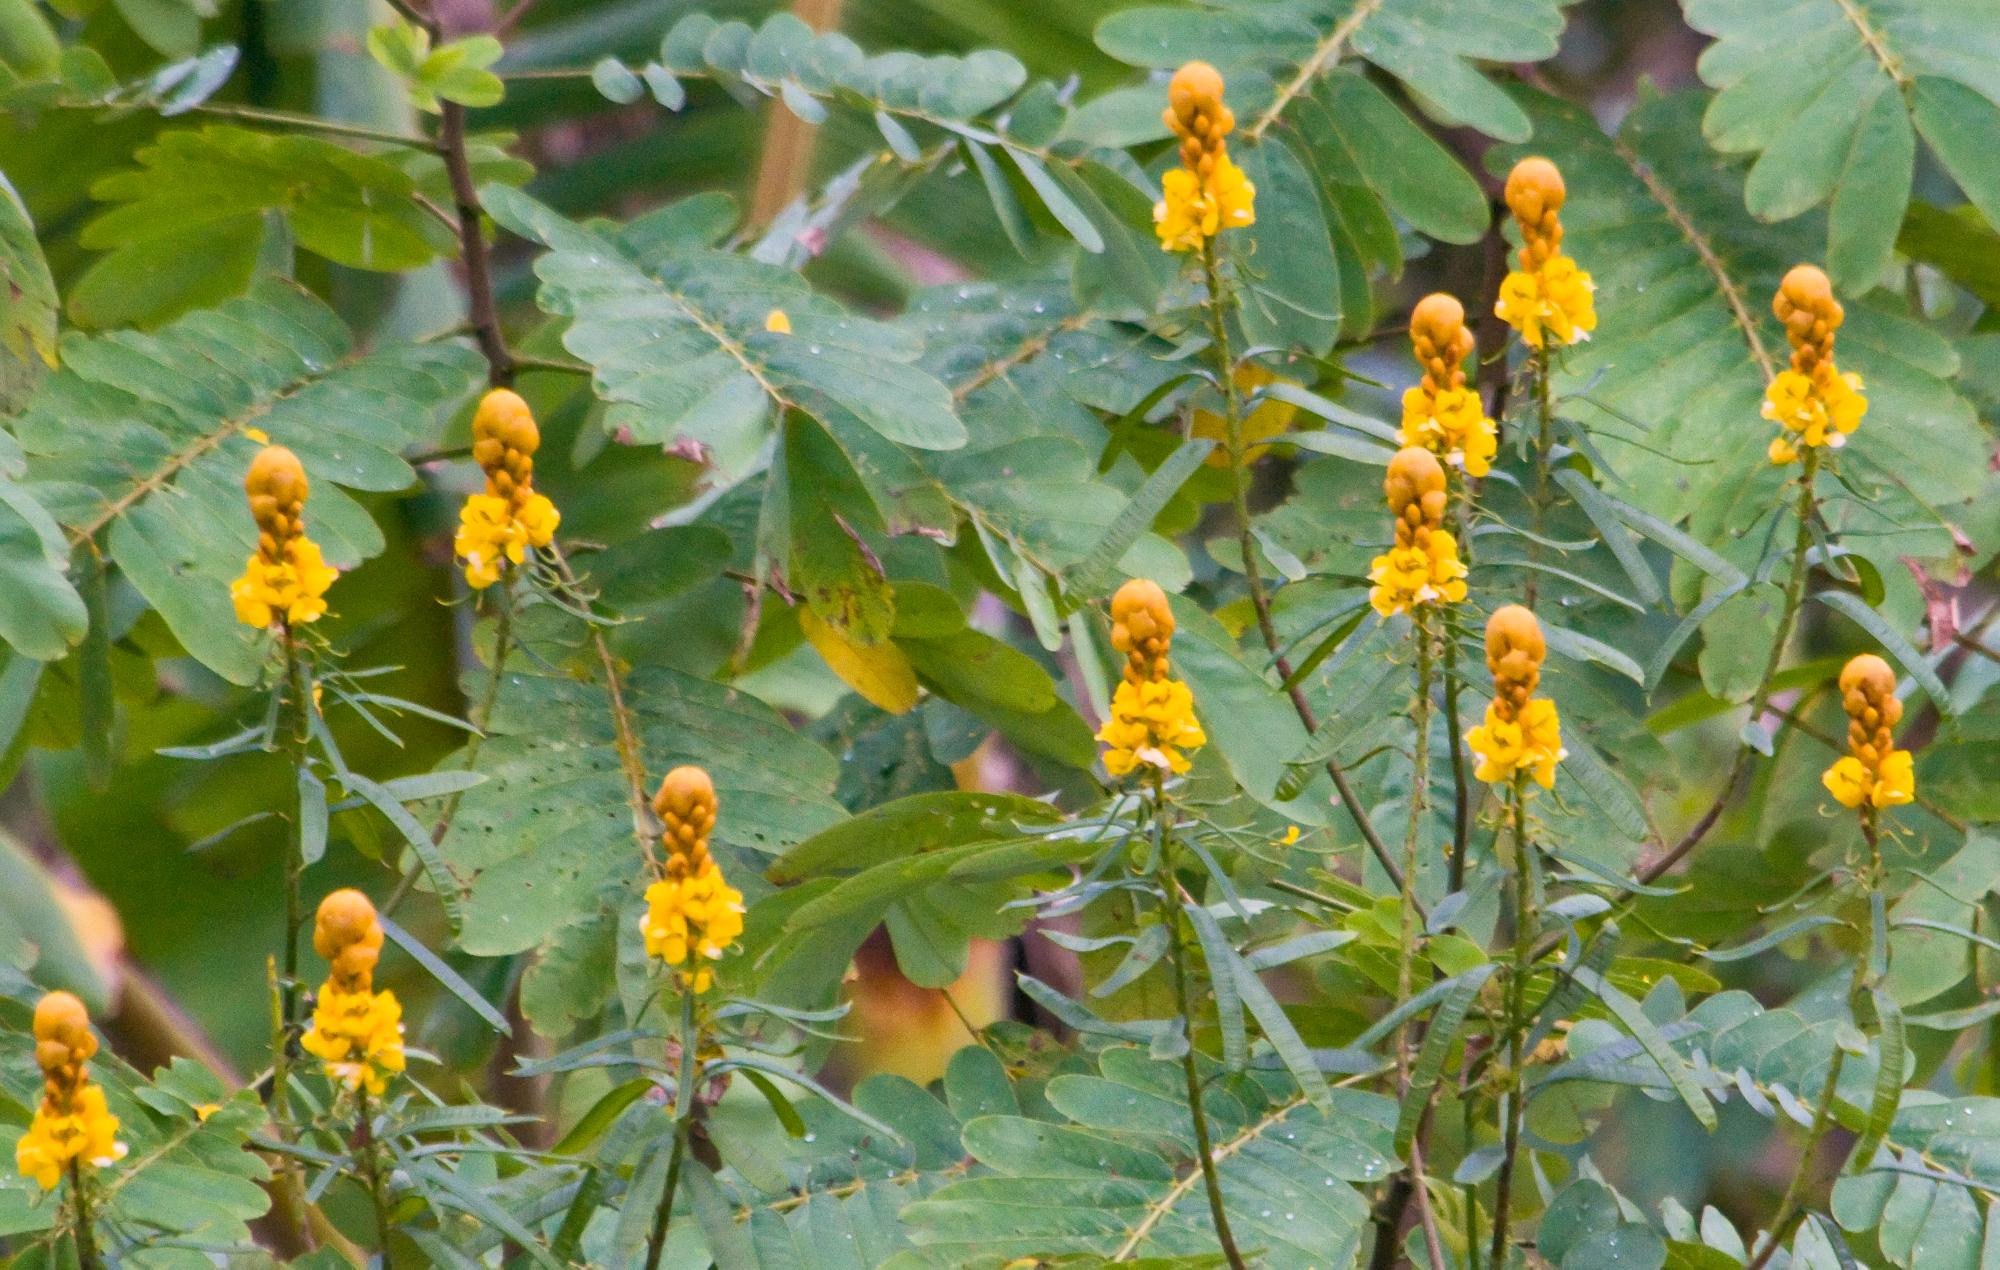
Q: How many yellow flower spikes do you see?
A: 13